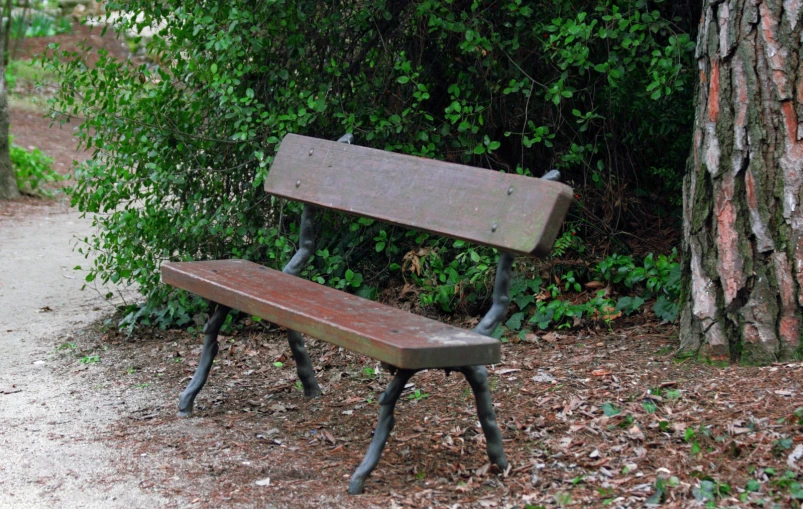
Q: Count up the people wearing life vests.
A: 0